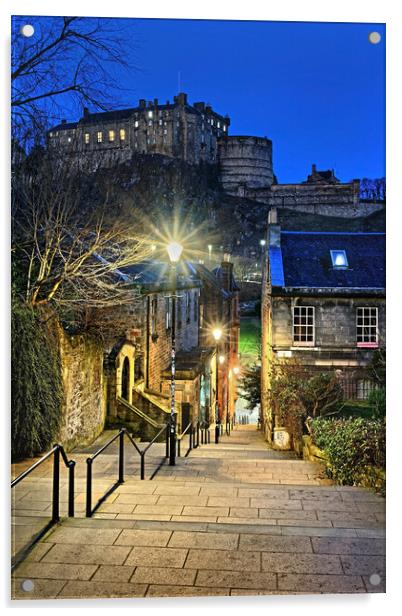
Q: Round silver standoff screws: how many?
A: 4